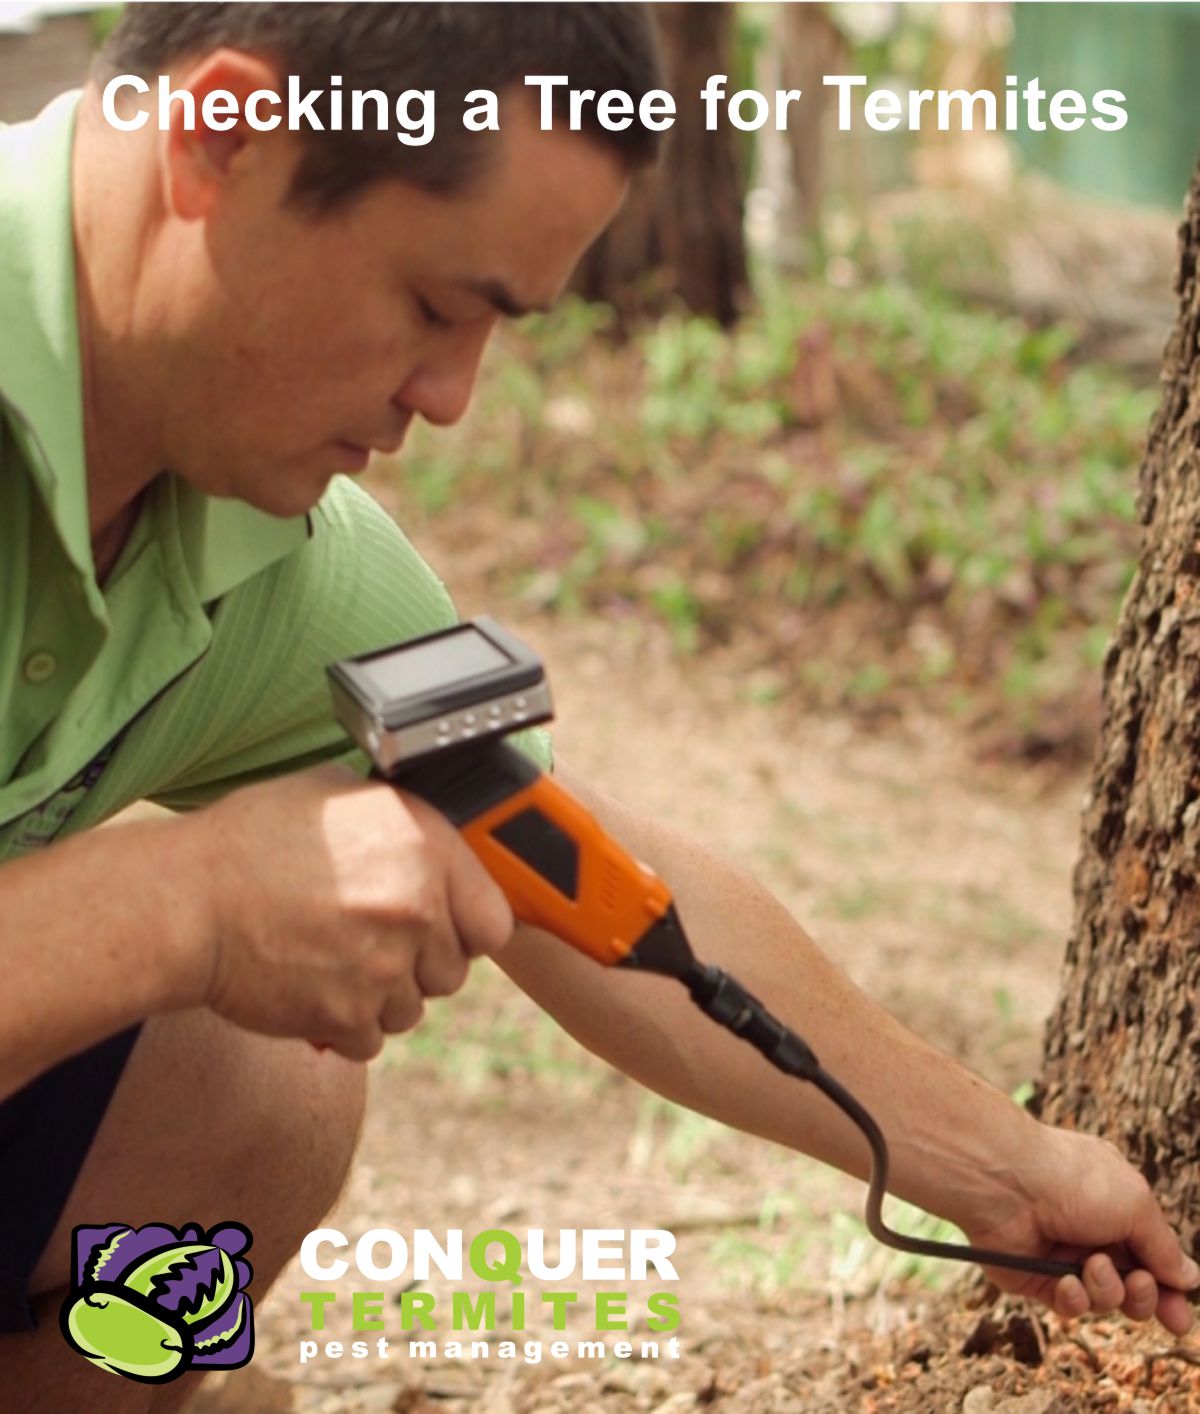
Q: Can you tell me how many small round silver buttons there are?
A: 4